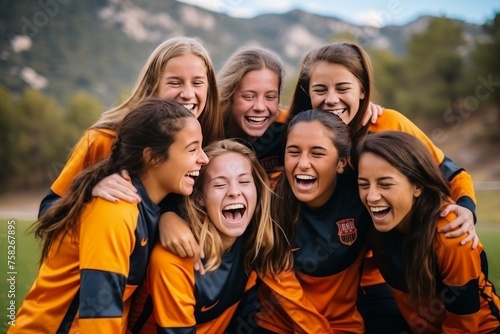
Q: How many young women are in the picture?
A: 7